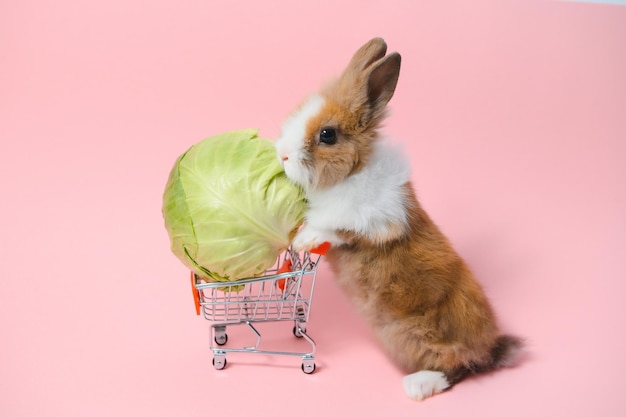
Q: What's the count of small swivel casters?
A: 4